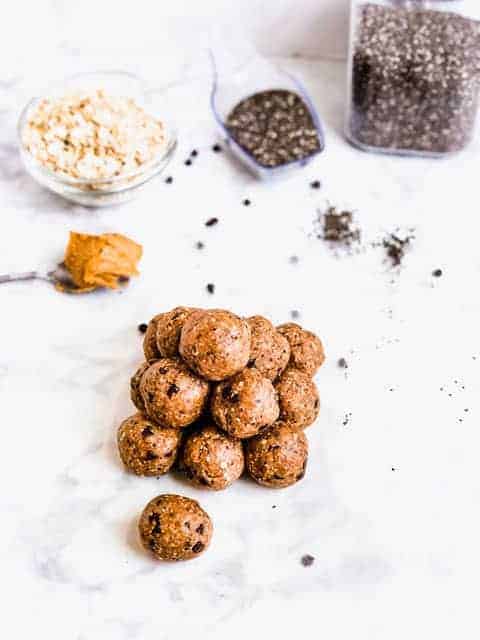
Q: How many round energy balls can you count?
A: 13